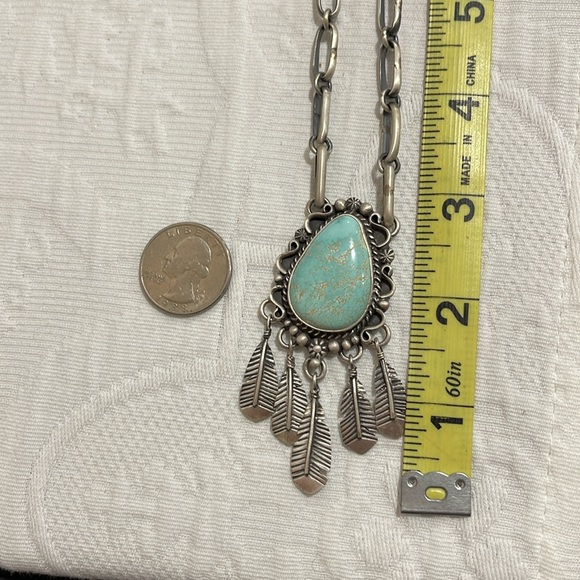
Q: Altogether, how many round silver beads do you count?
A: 11